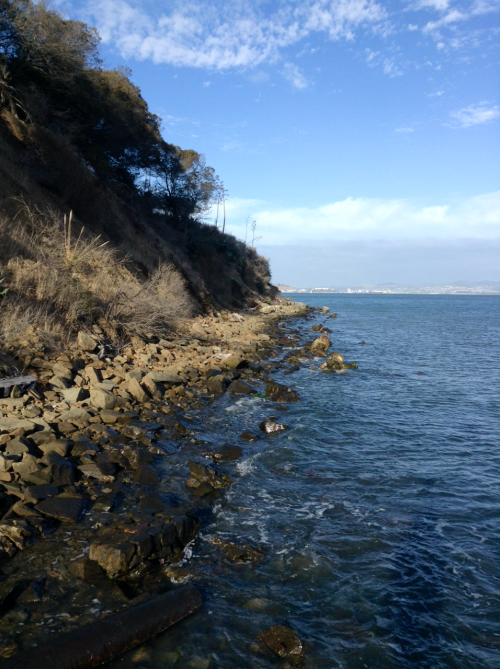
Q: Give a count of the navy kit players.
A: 0